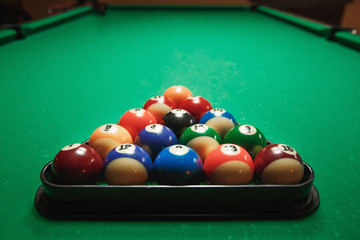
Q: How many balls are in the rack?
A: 15